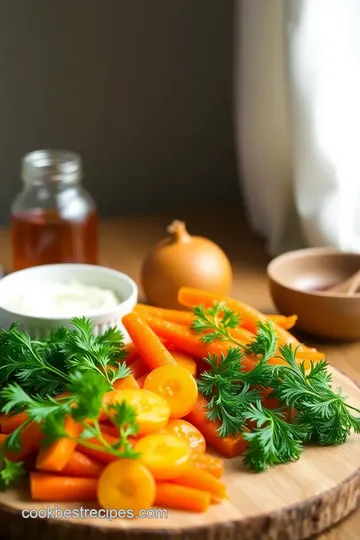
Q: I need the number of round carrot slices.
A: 5